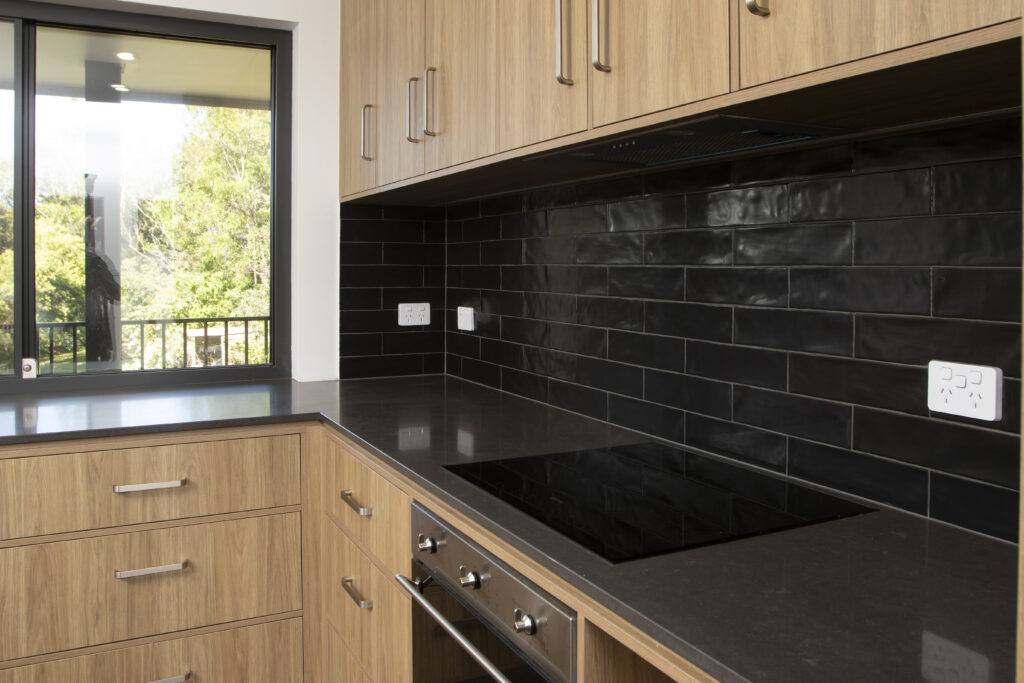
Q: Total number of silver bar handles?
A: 12